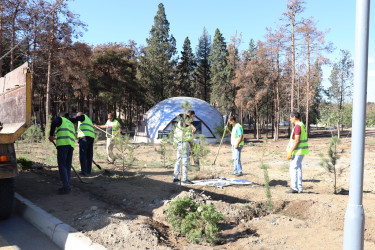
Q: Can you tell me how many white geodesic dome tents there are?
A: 1